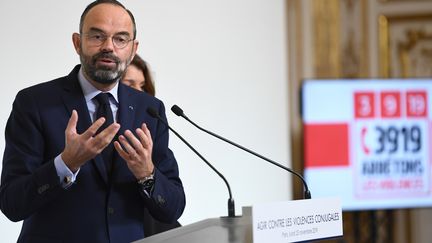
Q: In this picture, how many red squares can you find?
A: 4